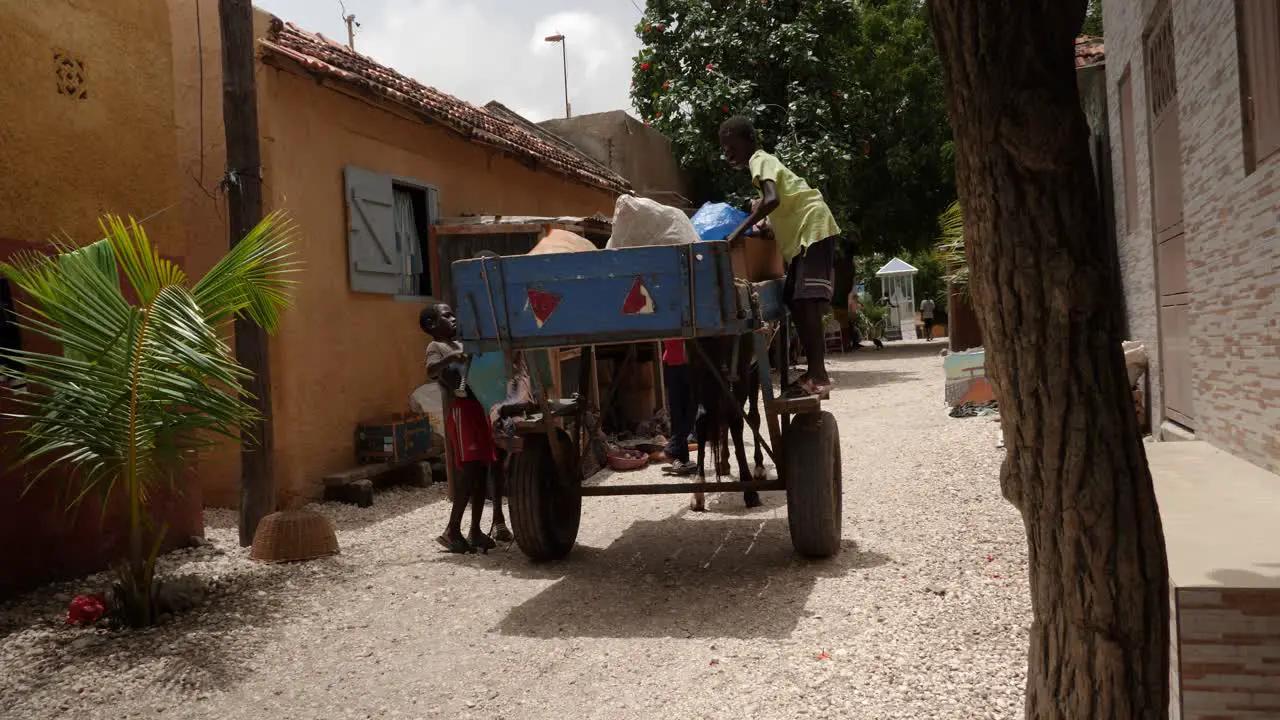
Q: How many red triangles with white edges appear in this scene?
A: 2